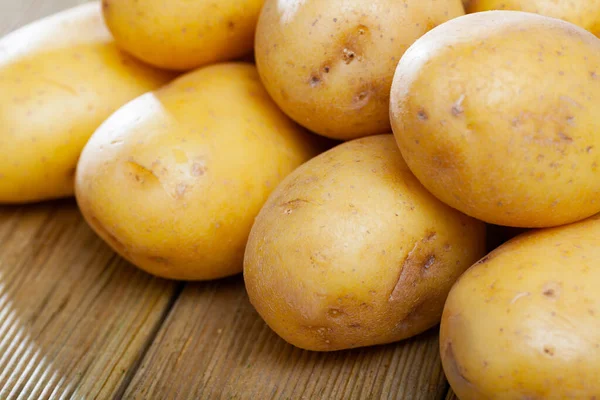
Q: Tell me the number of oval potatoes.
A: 8